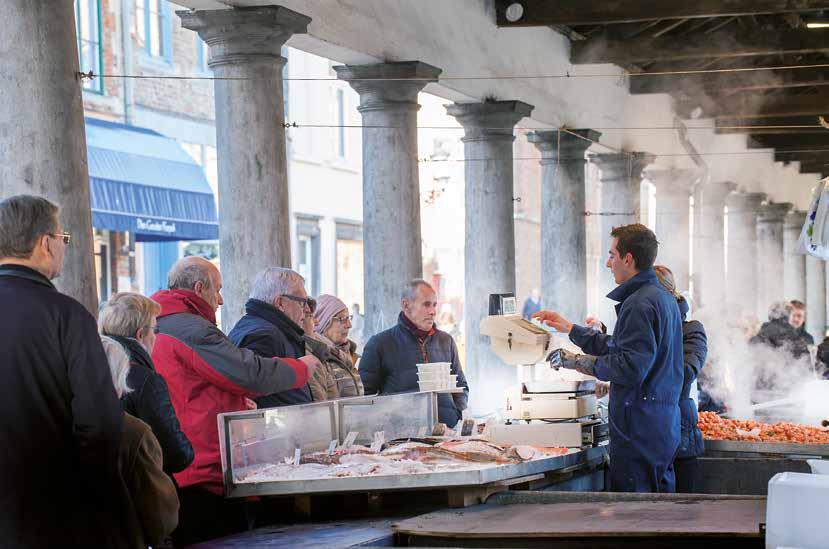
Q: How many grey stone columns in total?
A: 12